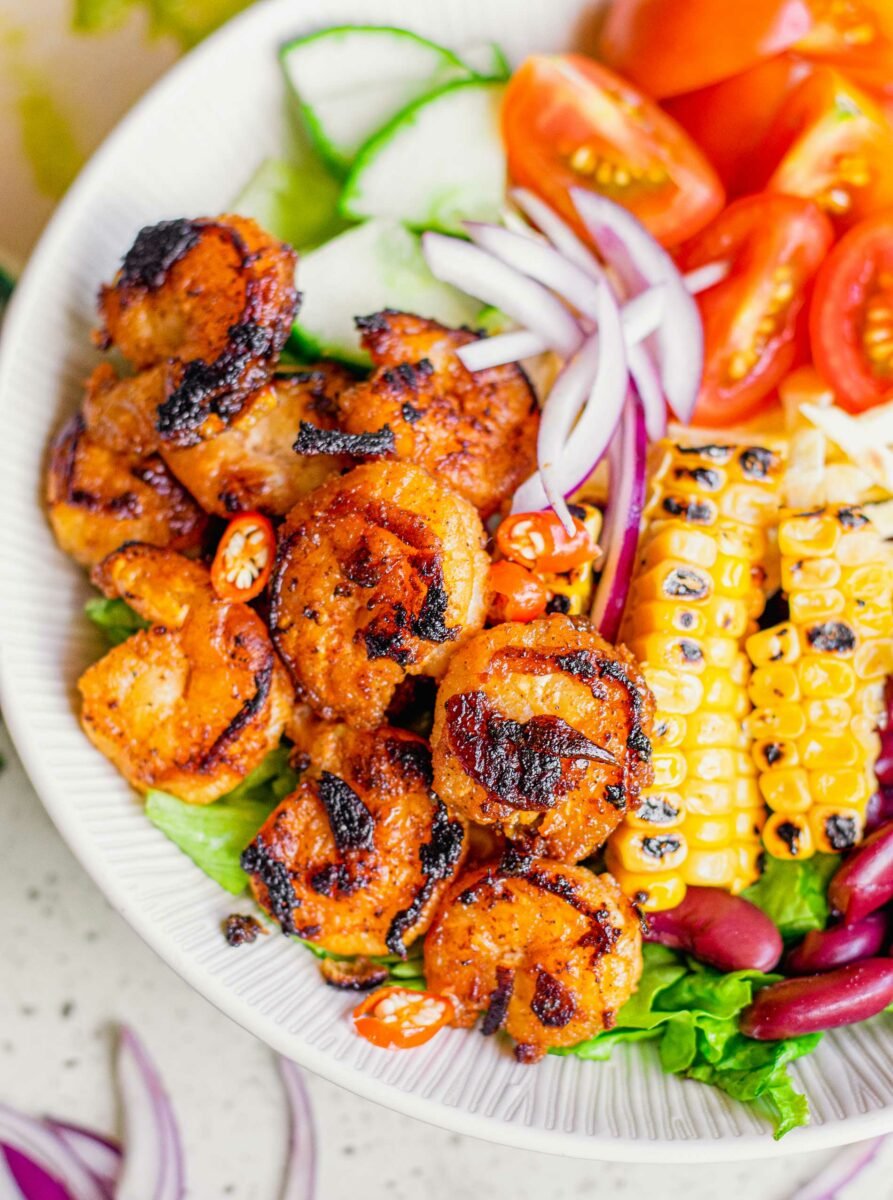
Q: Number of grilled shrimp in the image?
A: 9